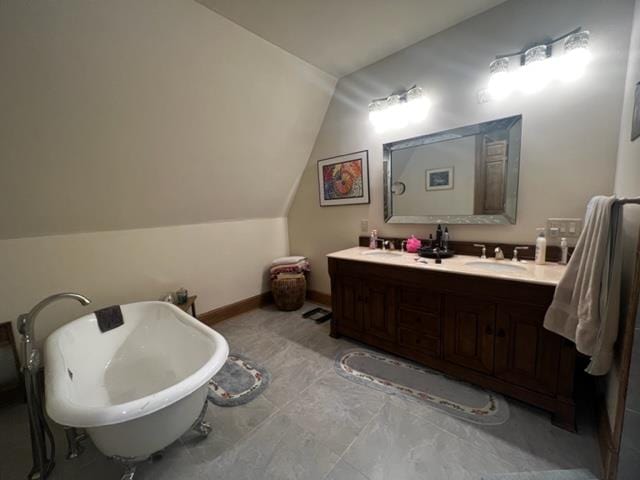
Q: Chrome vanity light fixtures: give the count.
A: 2